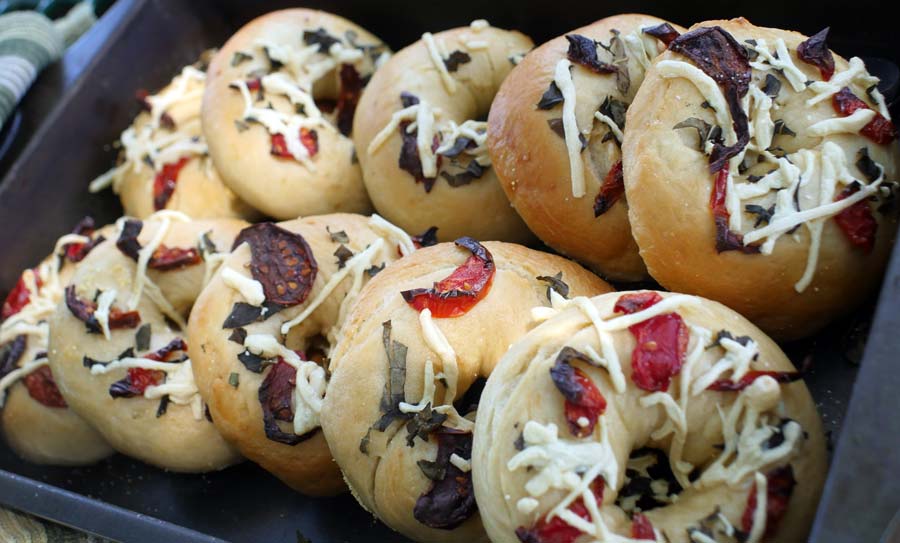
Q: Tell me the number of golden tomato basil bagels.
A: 10